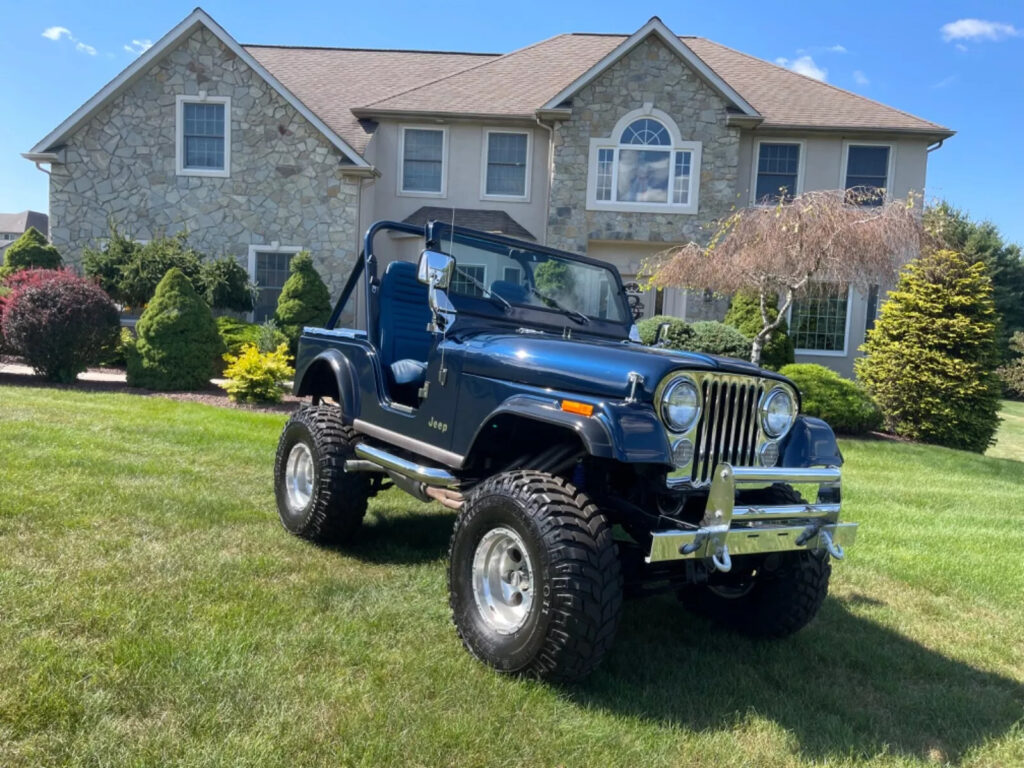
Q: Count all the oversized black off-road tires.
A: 3